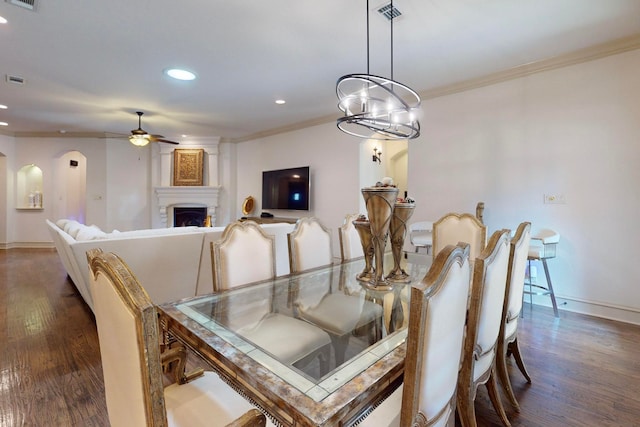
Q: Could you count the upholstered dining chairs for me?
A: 8